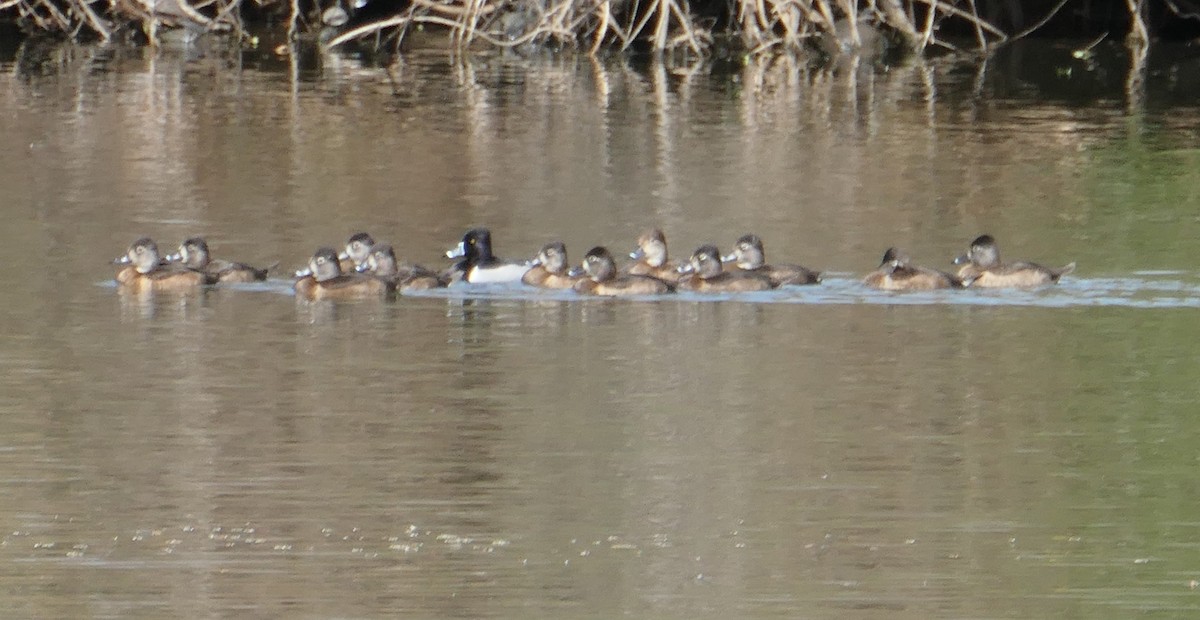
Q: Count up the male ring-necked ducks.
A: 1